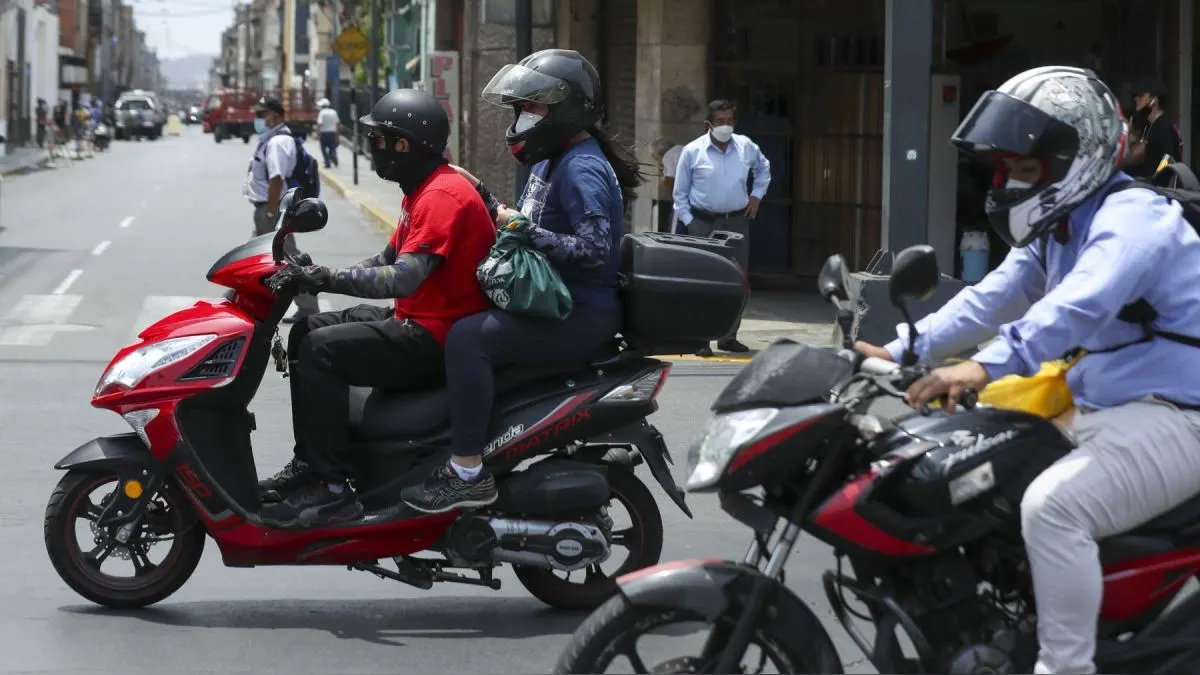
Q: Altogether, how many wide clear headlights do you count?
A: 2